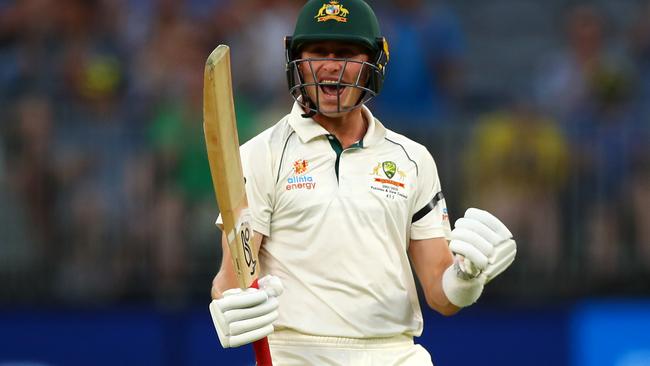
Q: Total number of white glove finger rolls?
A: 8